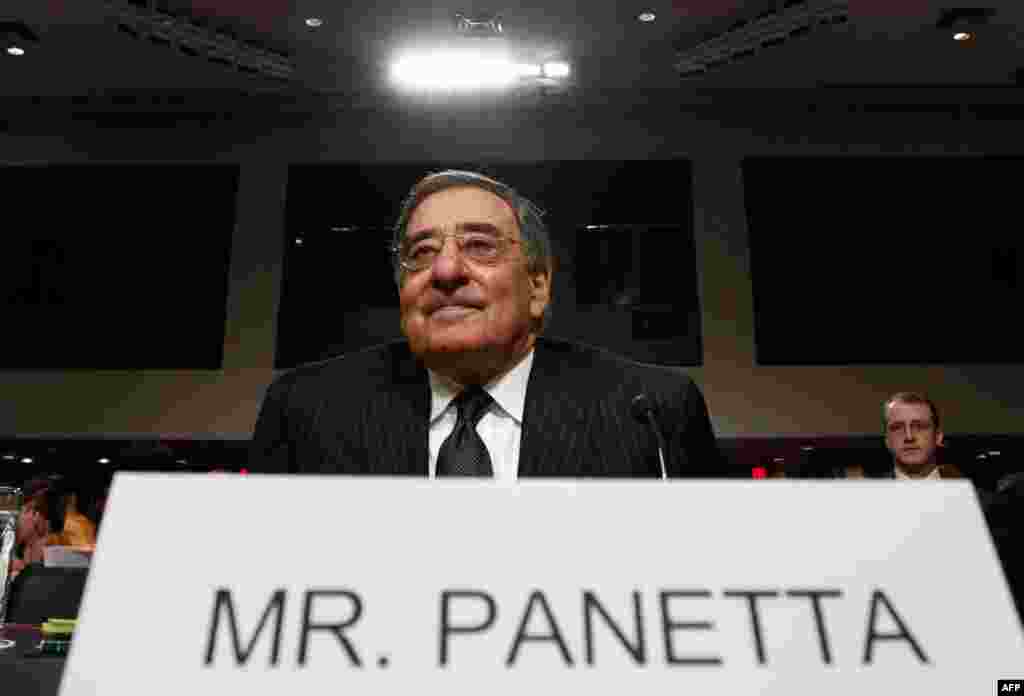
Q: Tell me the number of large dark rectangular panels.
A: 3